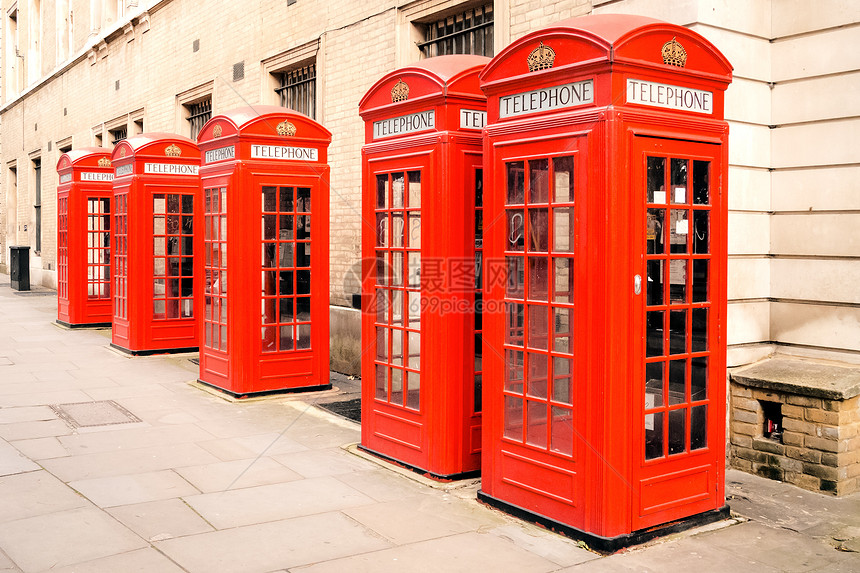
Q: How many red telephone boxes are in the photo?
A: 5